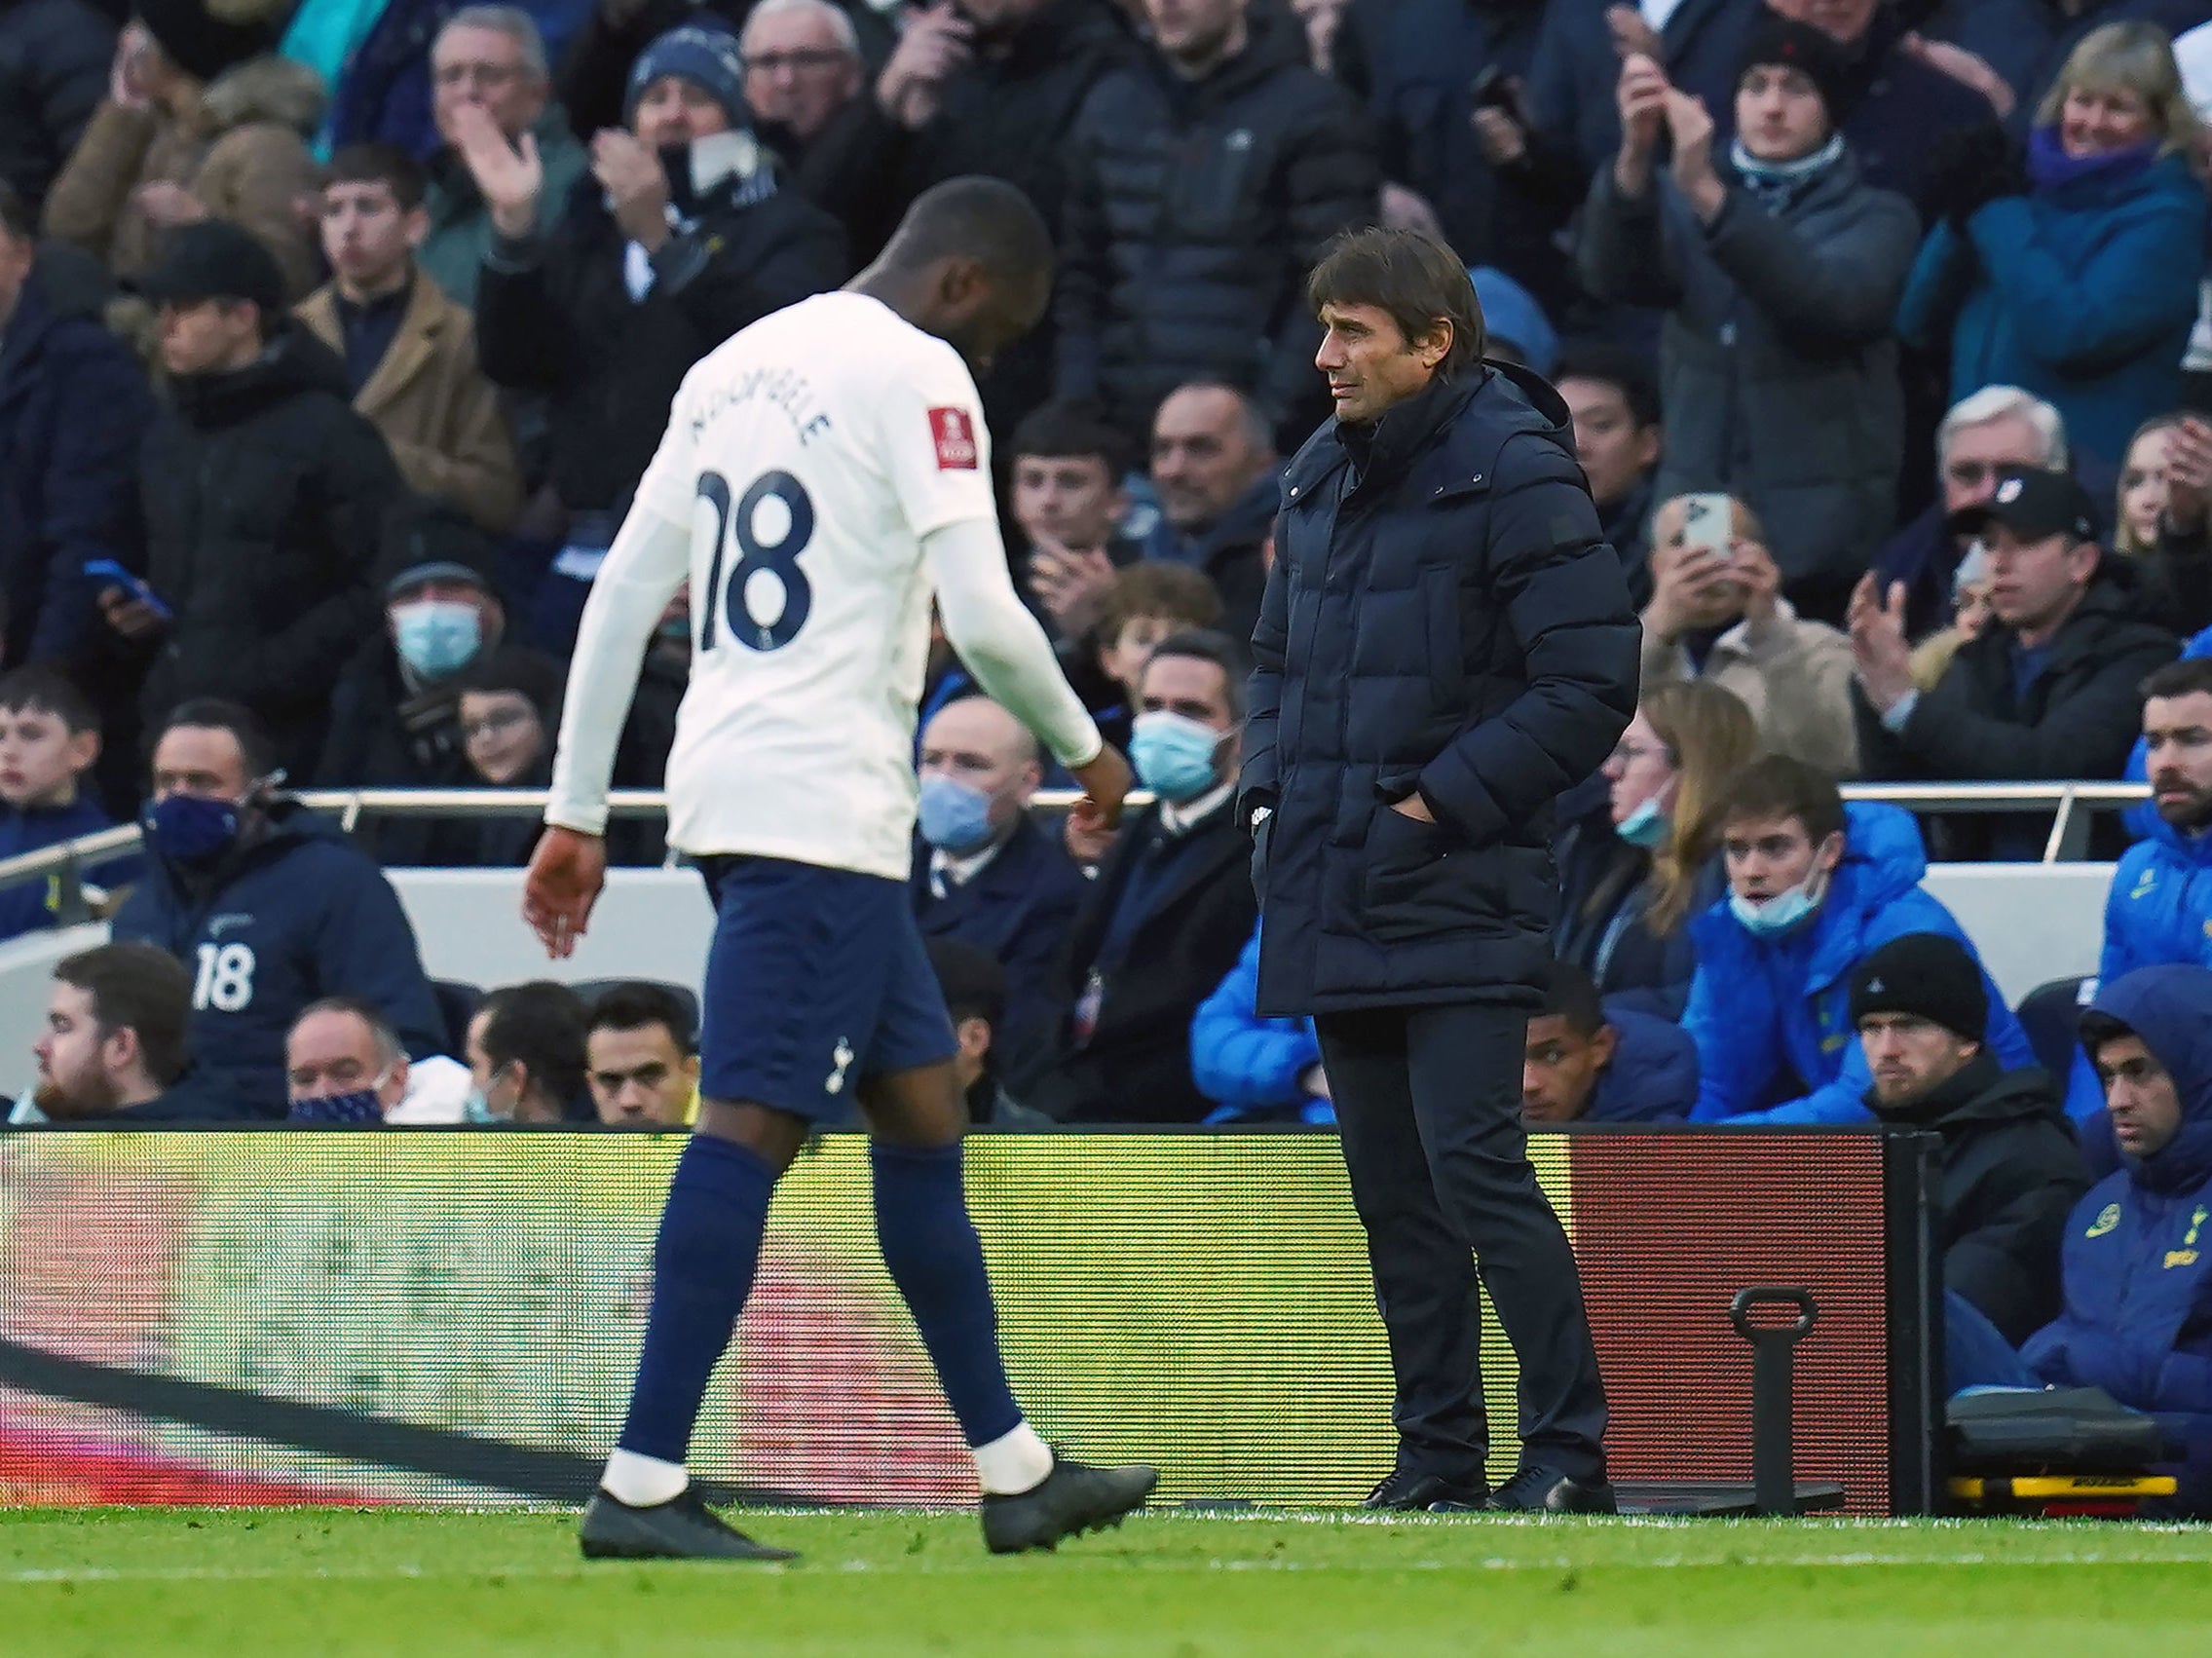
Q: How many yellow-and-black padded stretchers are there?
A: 1